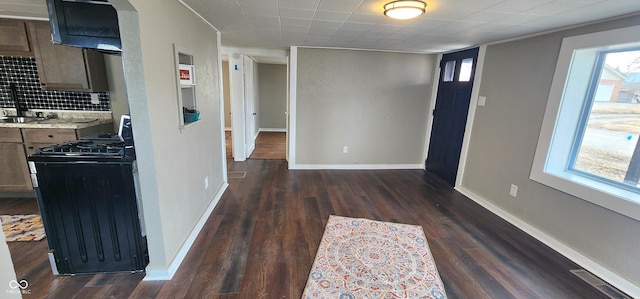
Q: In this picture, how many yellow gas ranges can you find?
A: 0